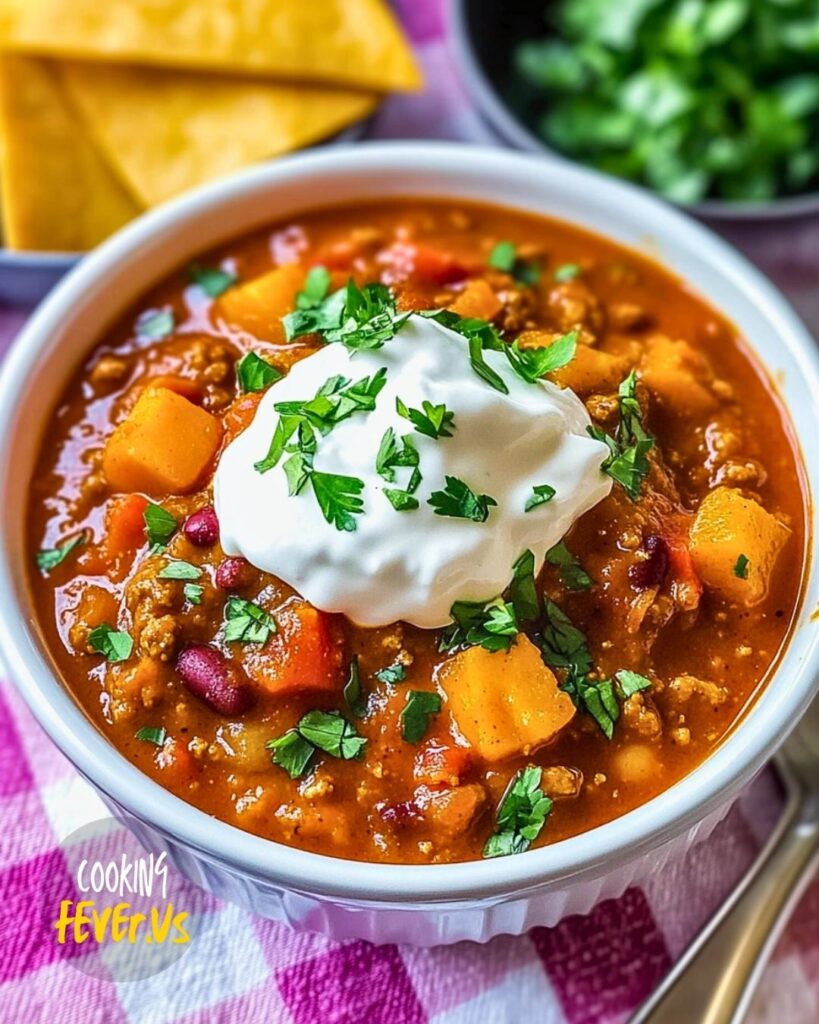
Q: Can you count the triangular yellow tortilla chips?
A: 3